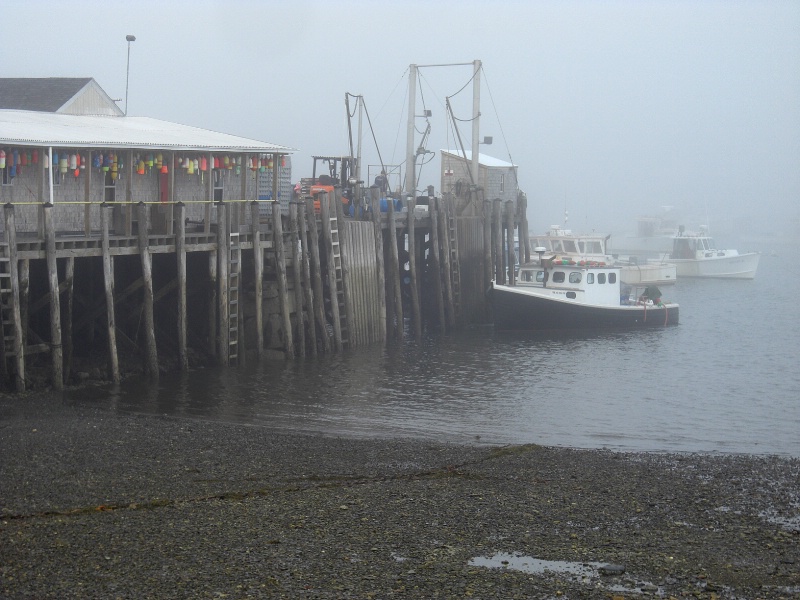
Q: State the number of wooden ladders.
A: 4